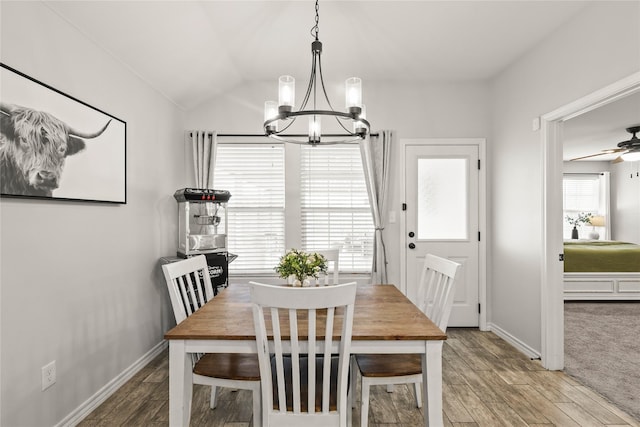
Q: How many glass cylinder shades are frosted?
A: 5